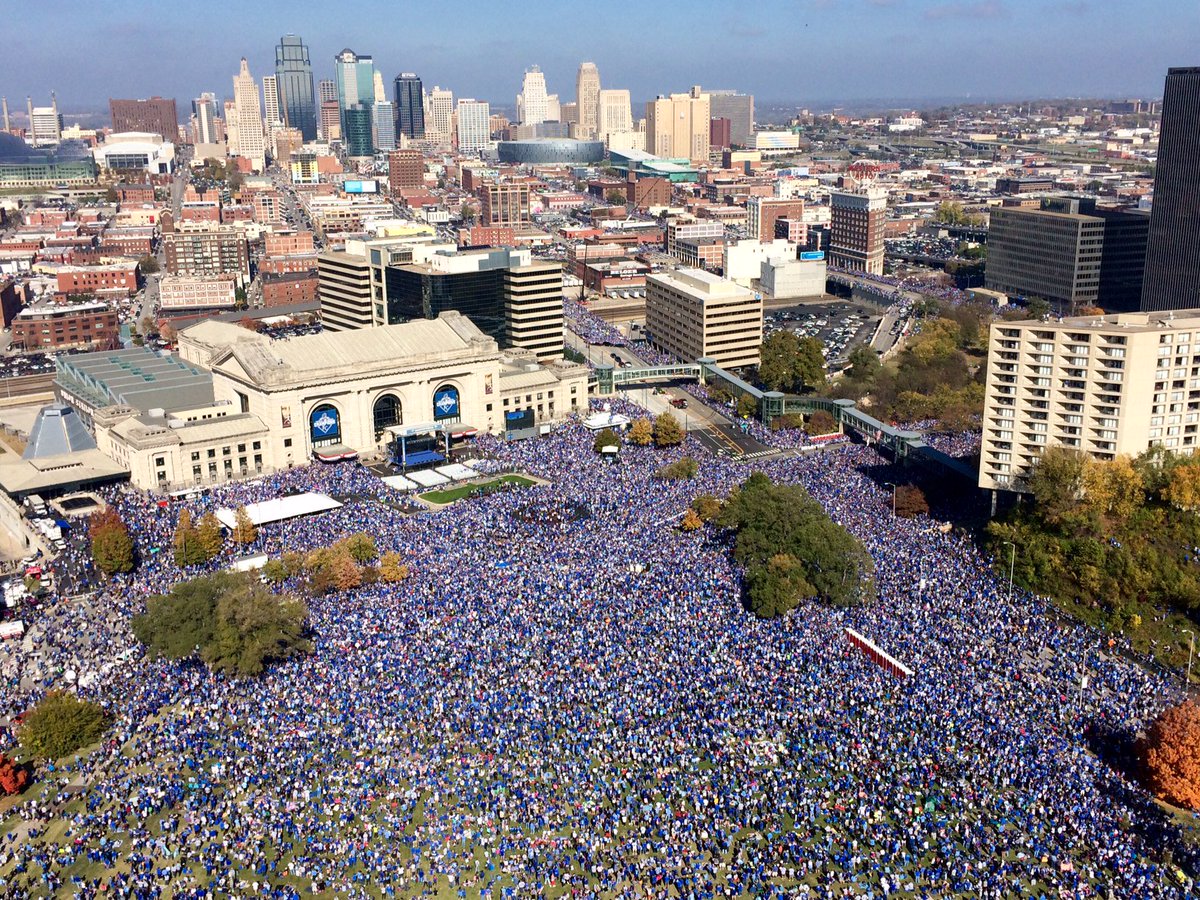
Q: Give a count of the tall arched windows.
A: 3